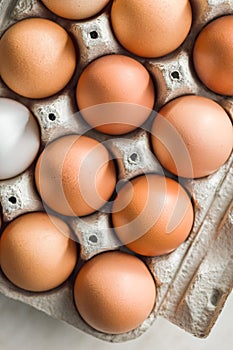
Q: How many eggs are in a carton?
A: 11